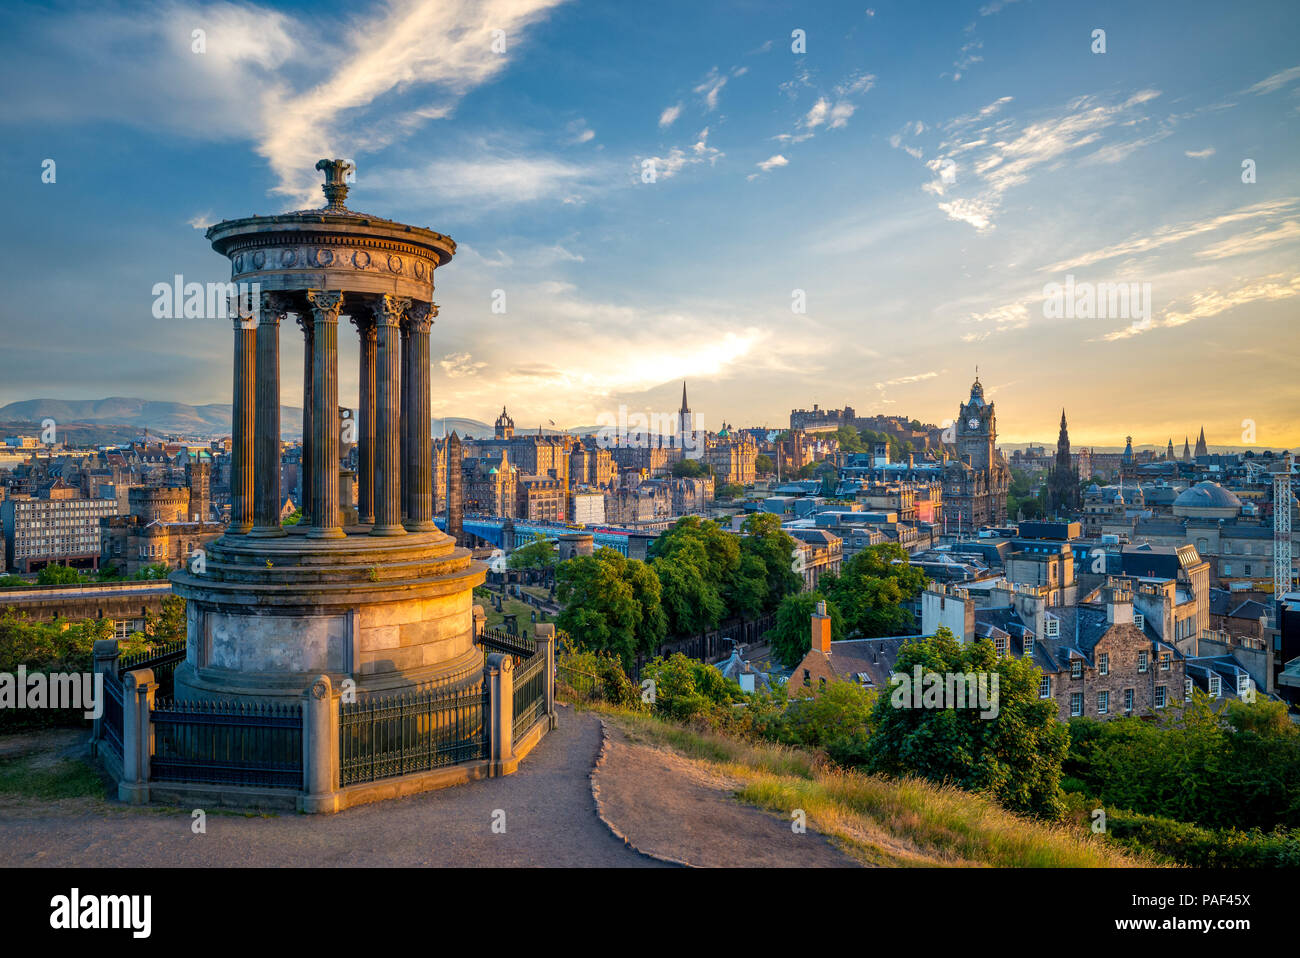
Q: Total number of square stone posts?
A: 6